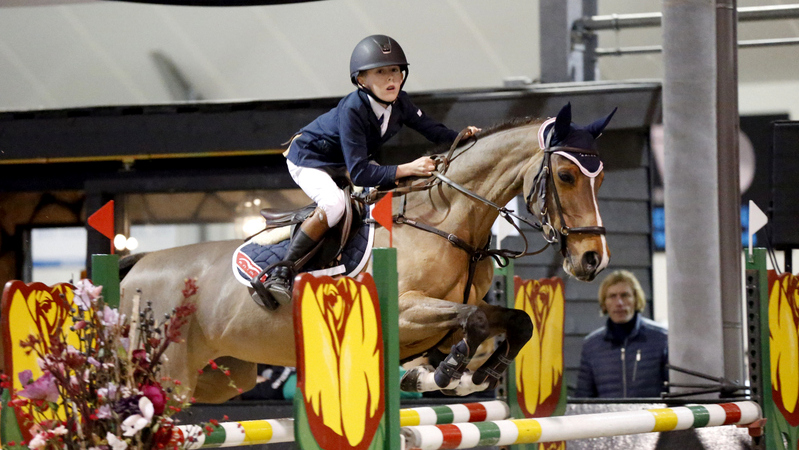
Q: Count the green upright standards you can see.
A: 4